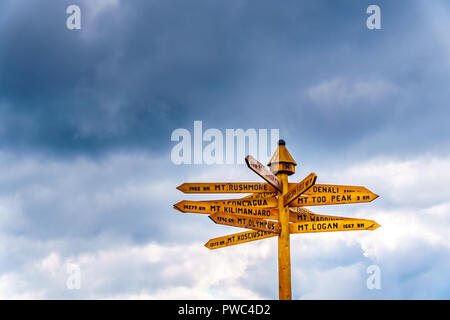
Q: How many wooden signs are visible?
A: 13